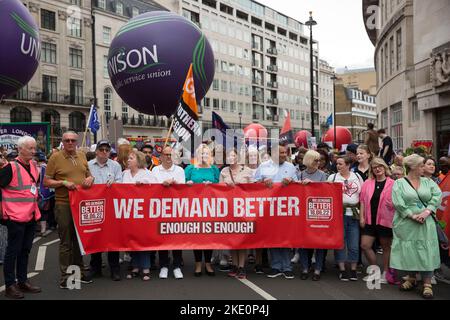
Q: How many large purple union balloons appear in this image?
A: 2